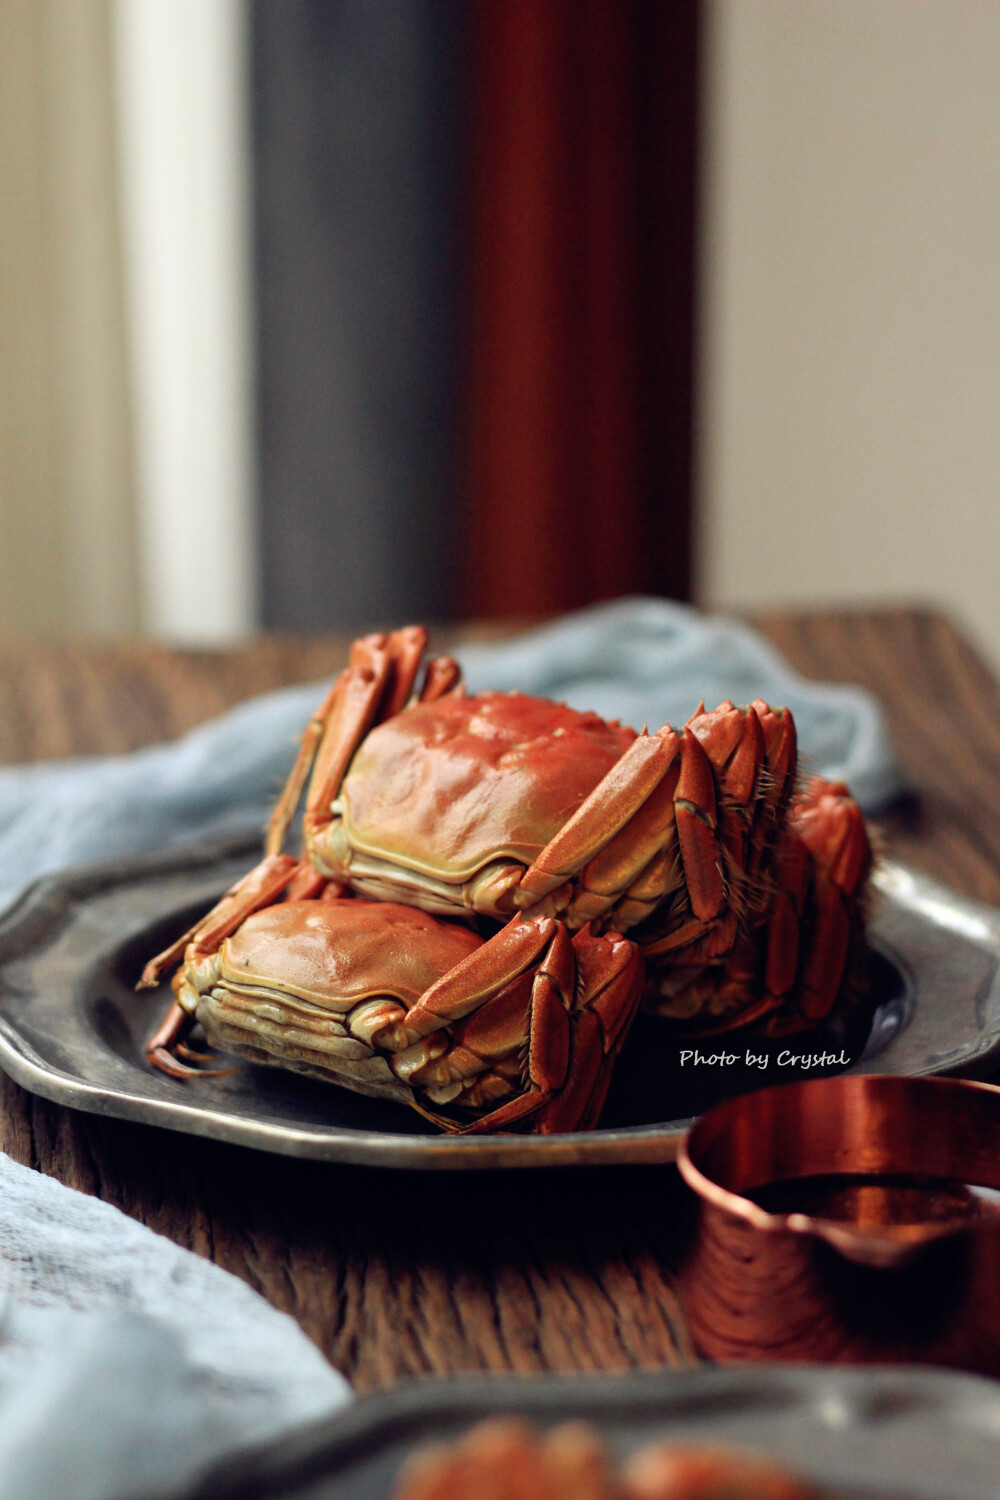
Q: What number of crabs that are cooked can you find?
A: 3